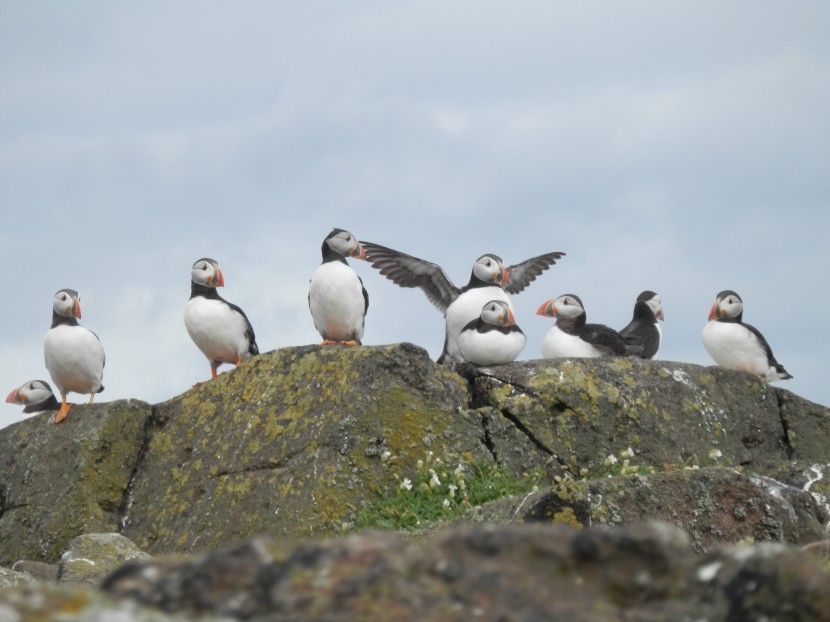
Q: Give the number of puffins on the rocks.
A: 9